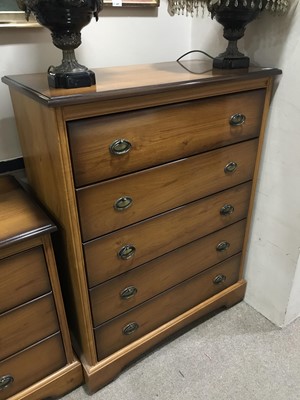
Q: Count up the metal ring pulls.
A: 11